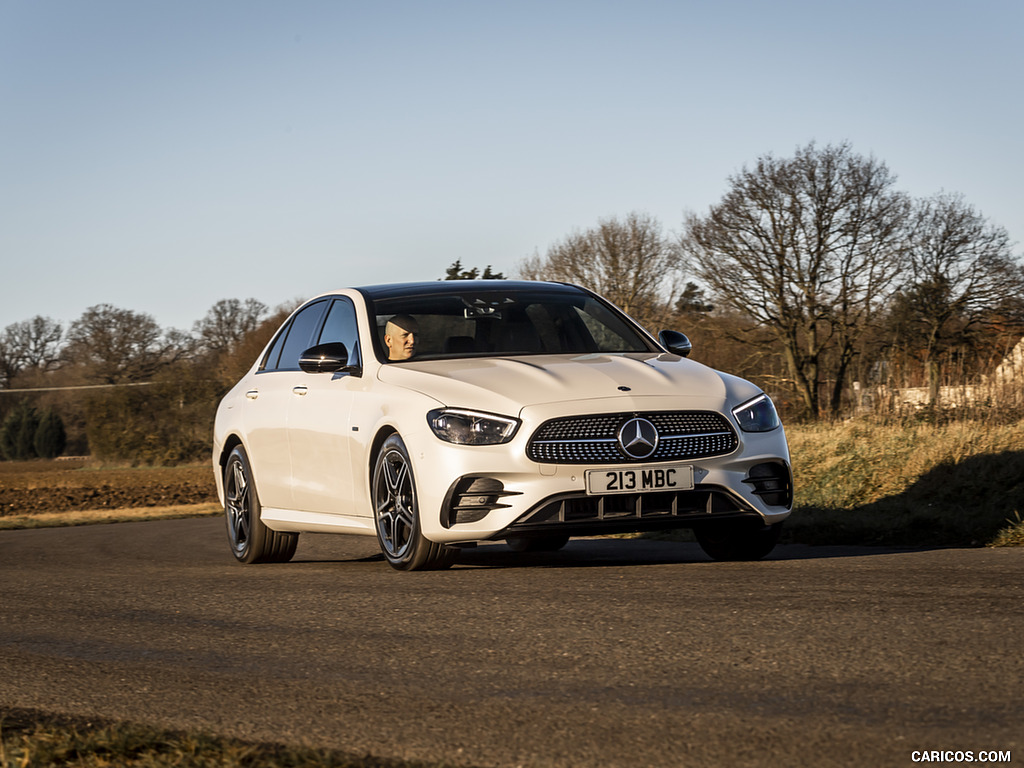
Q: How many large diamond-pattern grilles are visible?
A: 1